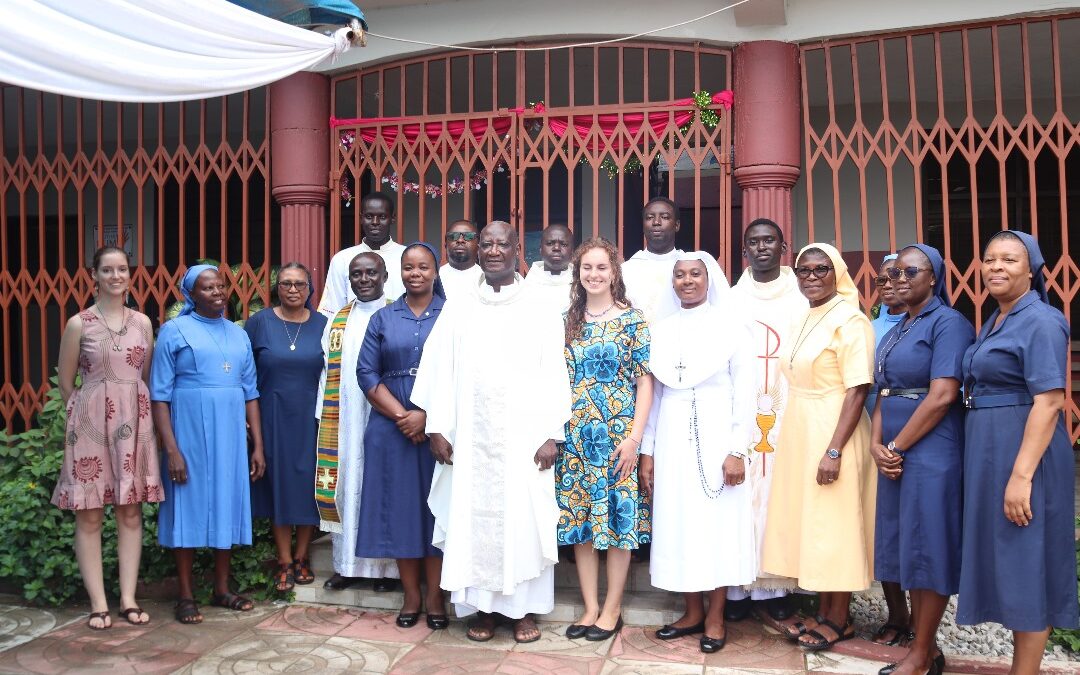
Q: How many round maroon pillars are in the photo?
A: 2